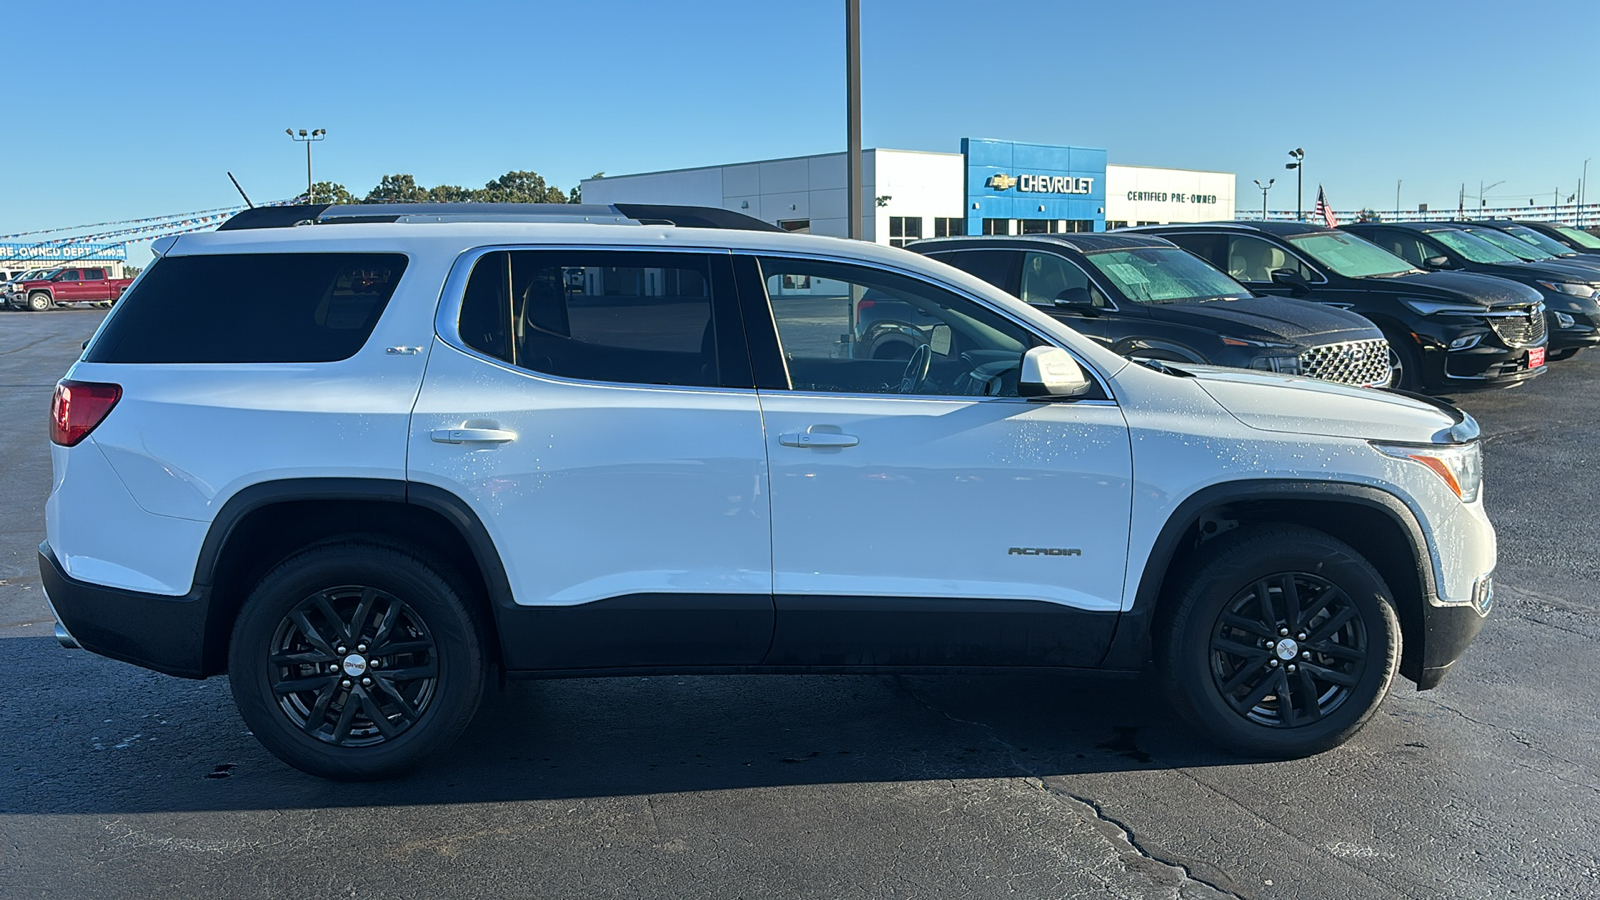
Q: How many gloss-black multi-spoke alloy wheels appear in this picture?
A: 2